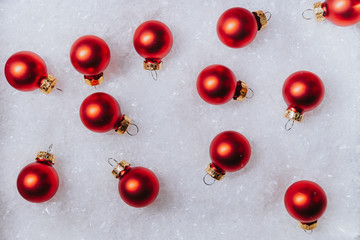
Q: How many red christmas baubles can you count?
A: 12